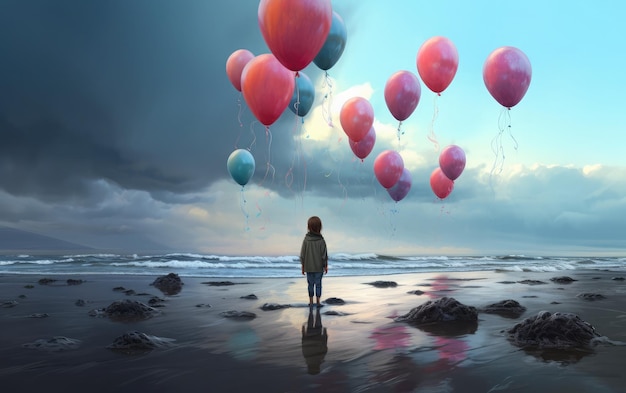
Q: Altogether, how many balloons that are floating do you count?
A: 15